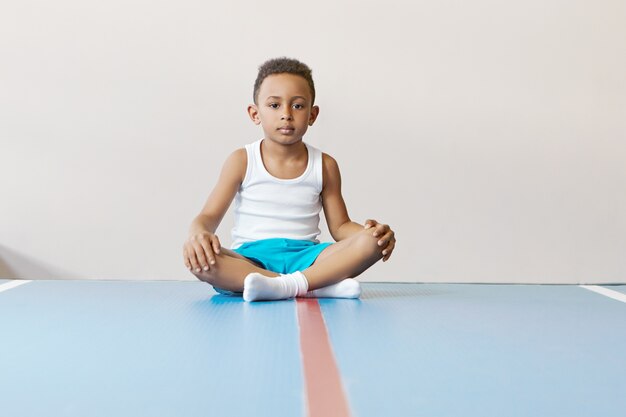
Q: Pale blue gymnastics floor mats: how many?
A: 1